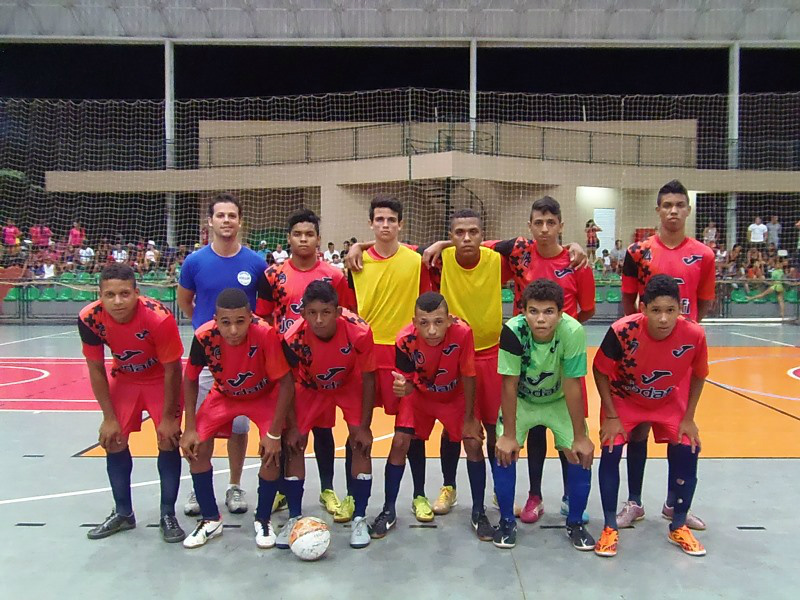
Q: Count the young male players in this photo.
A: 11